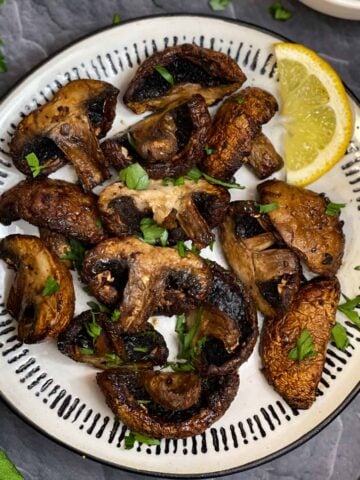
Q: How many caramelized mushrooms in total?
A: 14